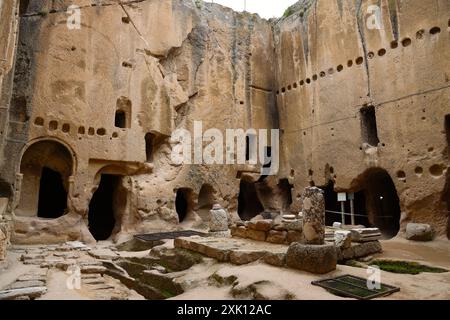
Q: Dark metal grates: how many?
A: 2